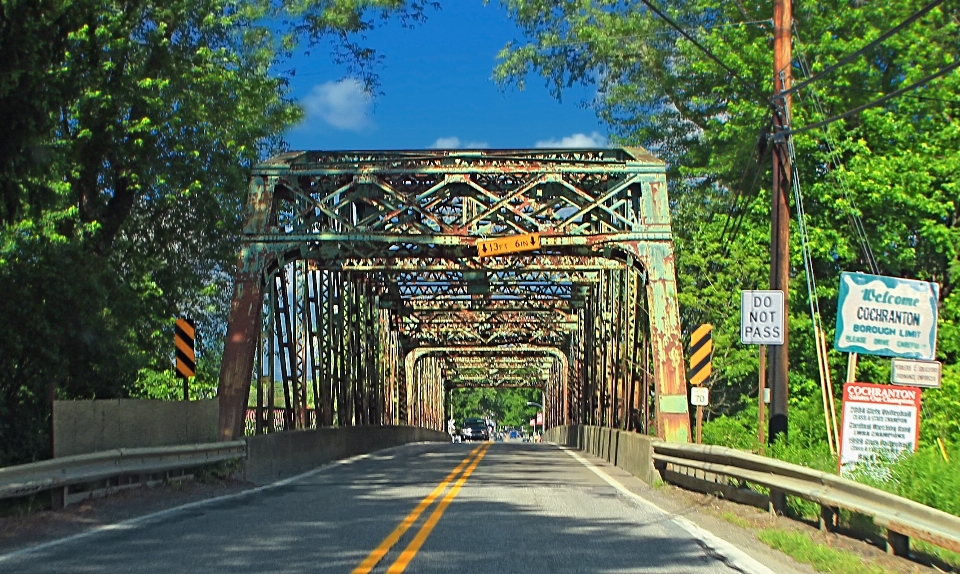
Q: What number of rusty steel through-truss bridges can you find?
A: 1